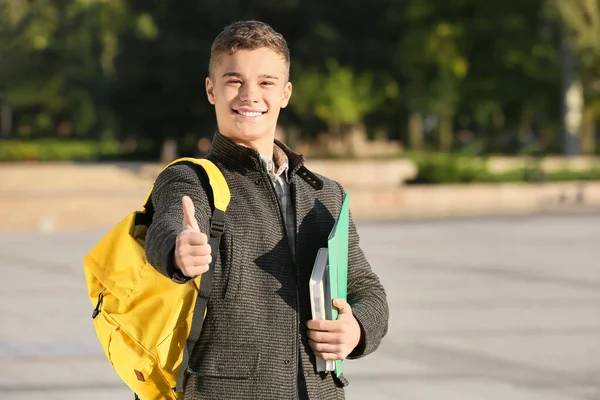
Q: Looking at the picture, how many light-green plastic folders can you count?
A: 1